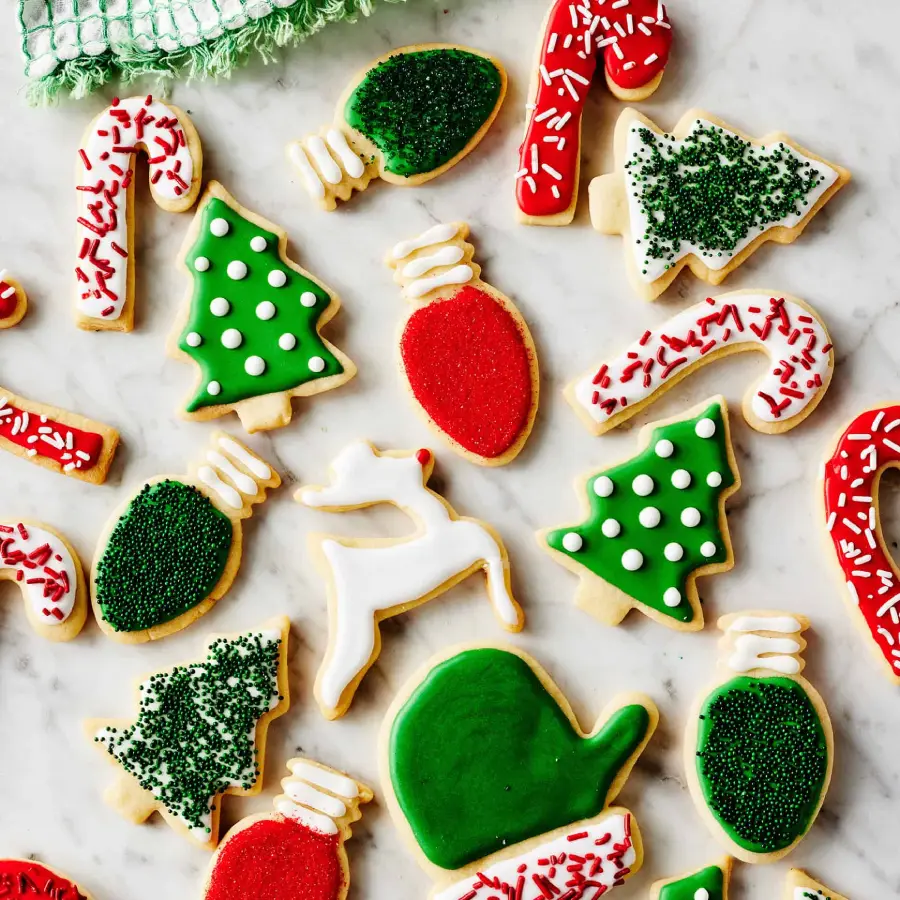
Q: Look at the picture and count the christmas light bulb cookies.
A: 5